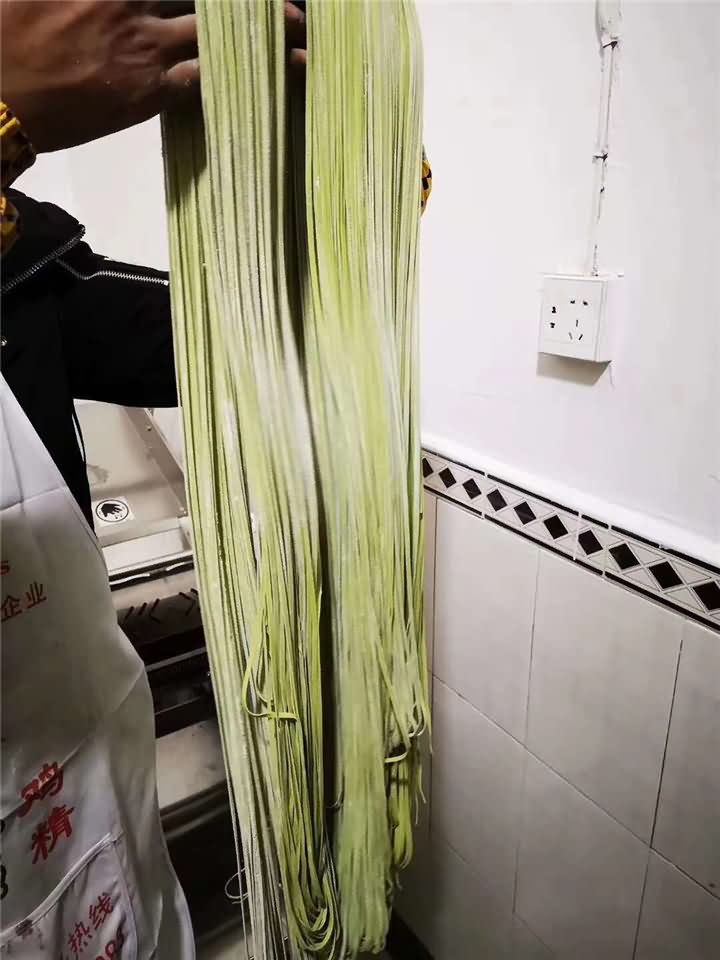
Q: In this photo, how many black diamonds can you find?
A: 10